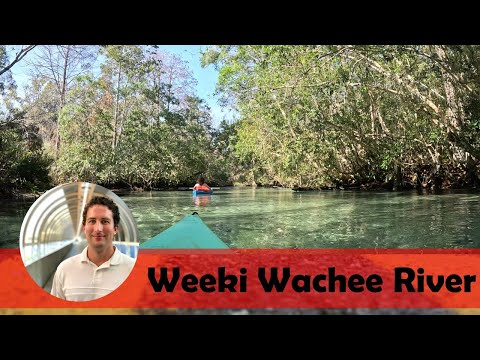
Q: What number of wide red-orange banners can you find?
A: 1